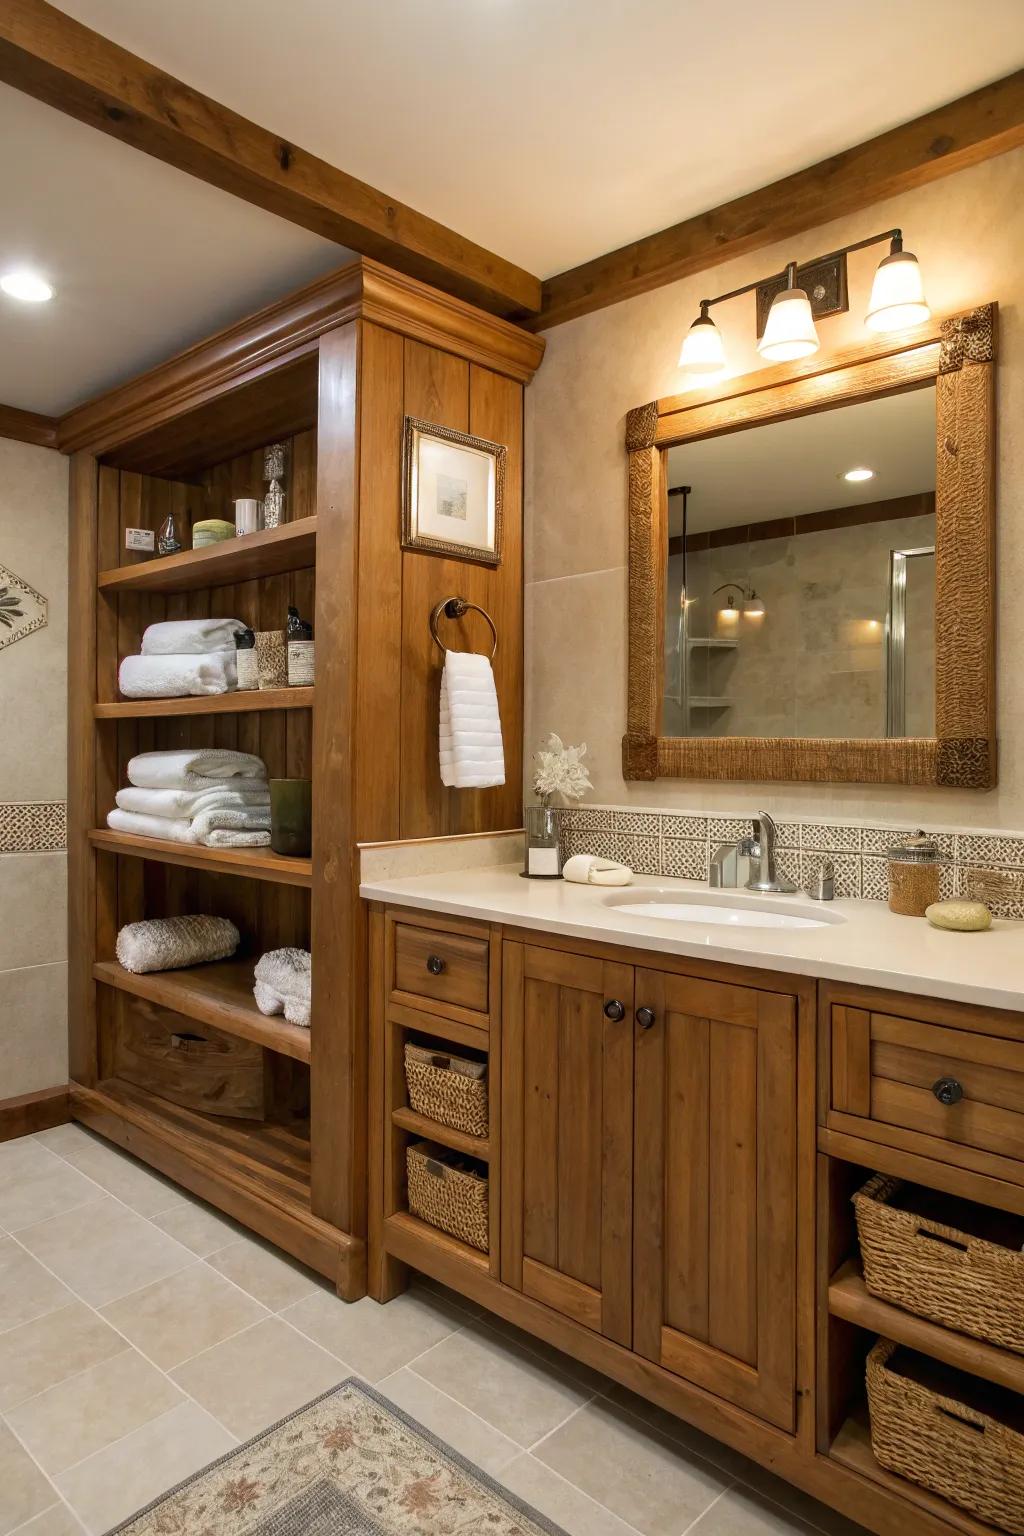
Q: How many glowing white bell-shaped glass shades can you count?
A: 3